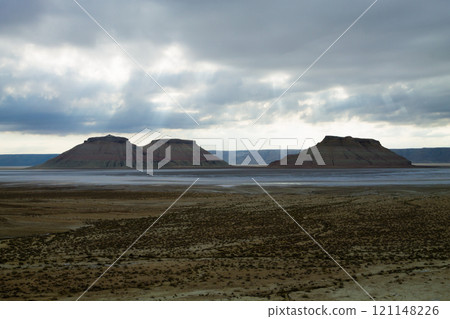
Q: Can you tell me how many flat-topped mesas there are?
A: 3